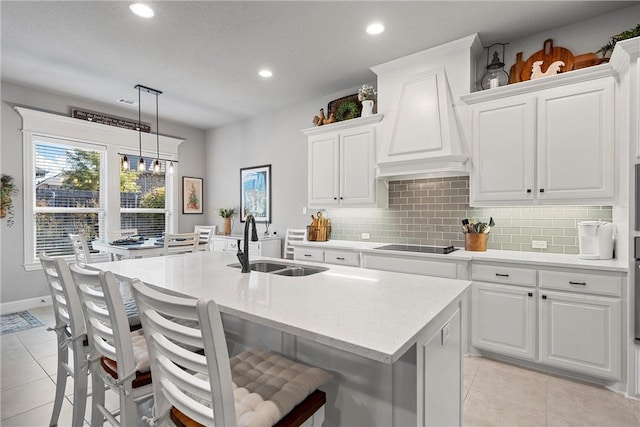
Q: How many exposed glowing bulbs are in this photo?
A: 4